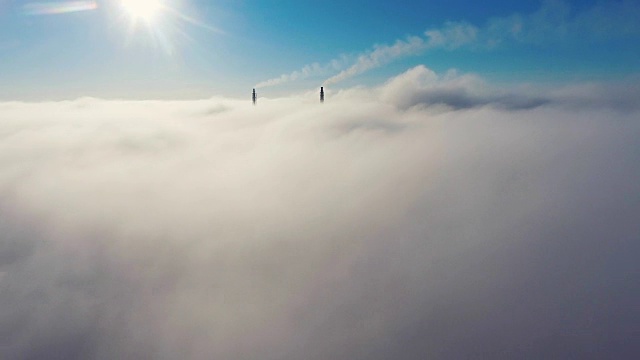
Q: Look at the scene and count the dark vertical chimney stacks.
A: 2